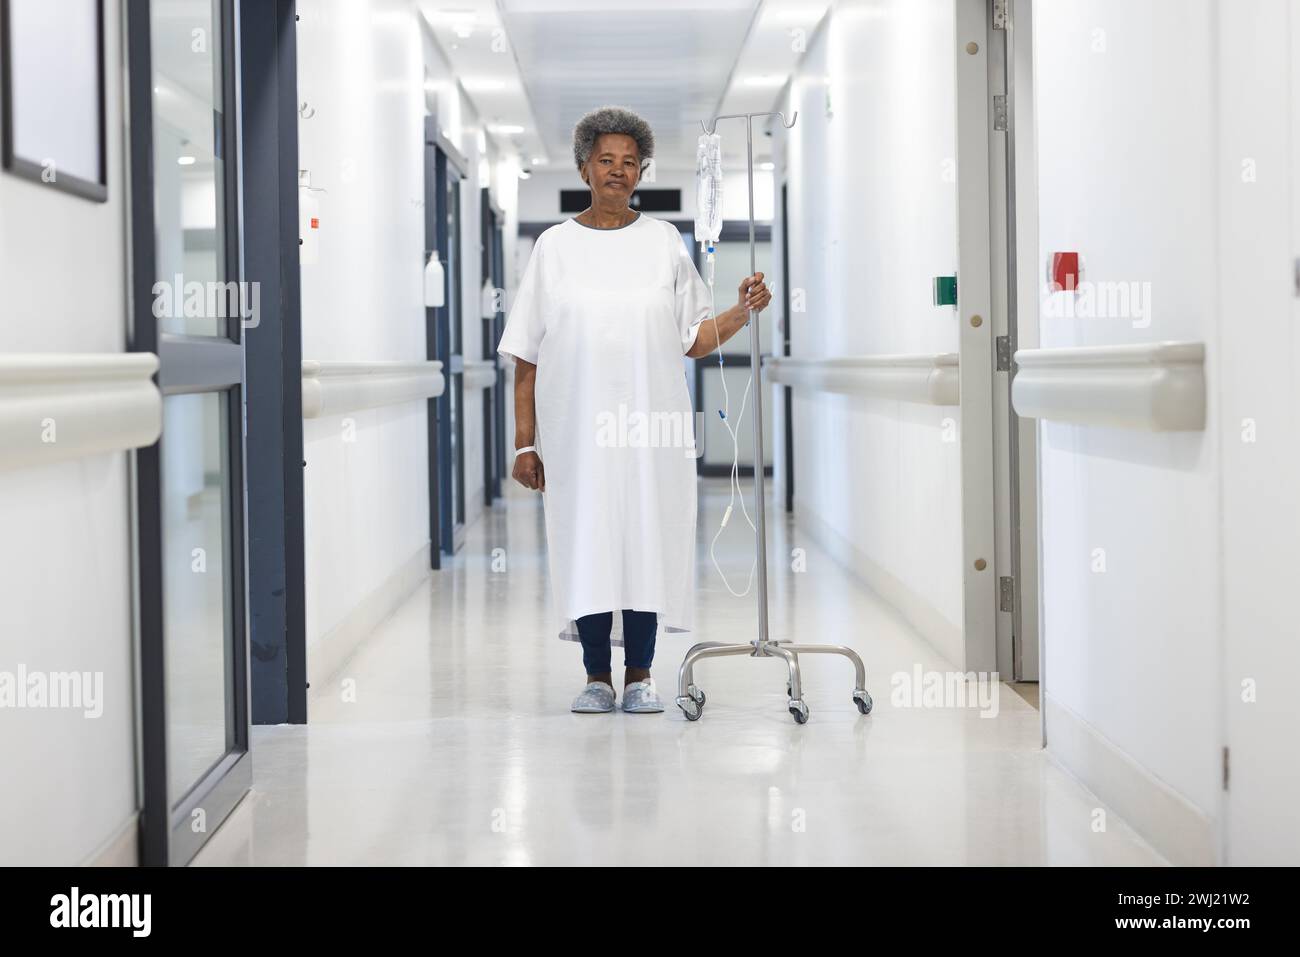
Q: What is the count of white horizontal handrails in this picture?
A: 5